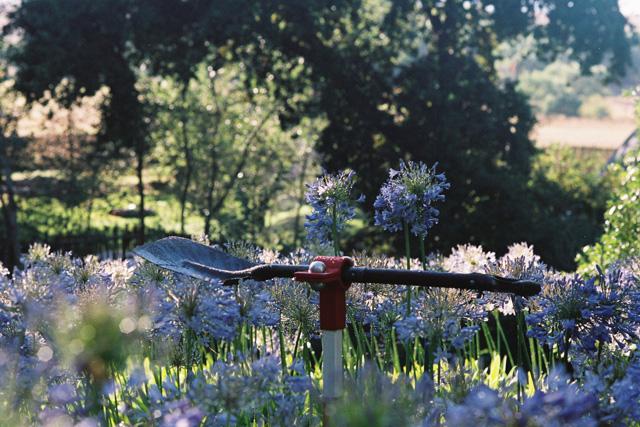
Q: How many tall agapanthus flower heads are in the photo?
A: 2